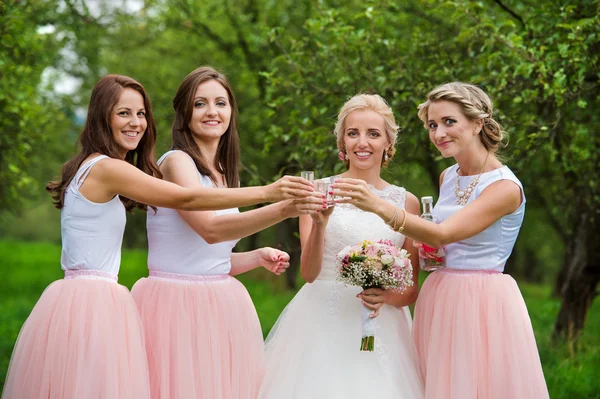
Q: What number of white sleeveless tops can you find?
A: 3